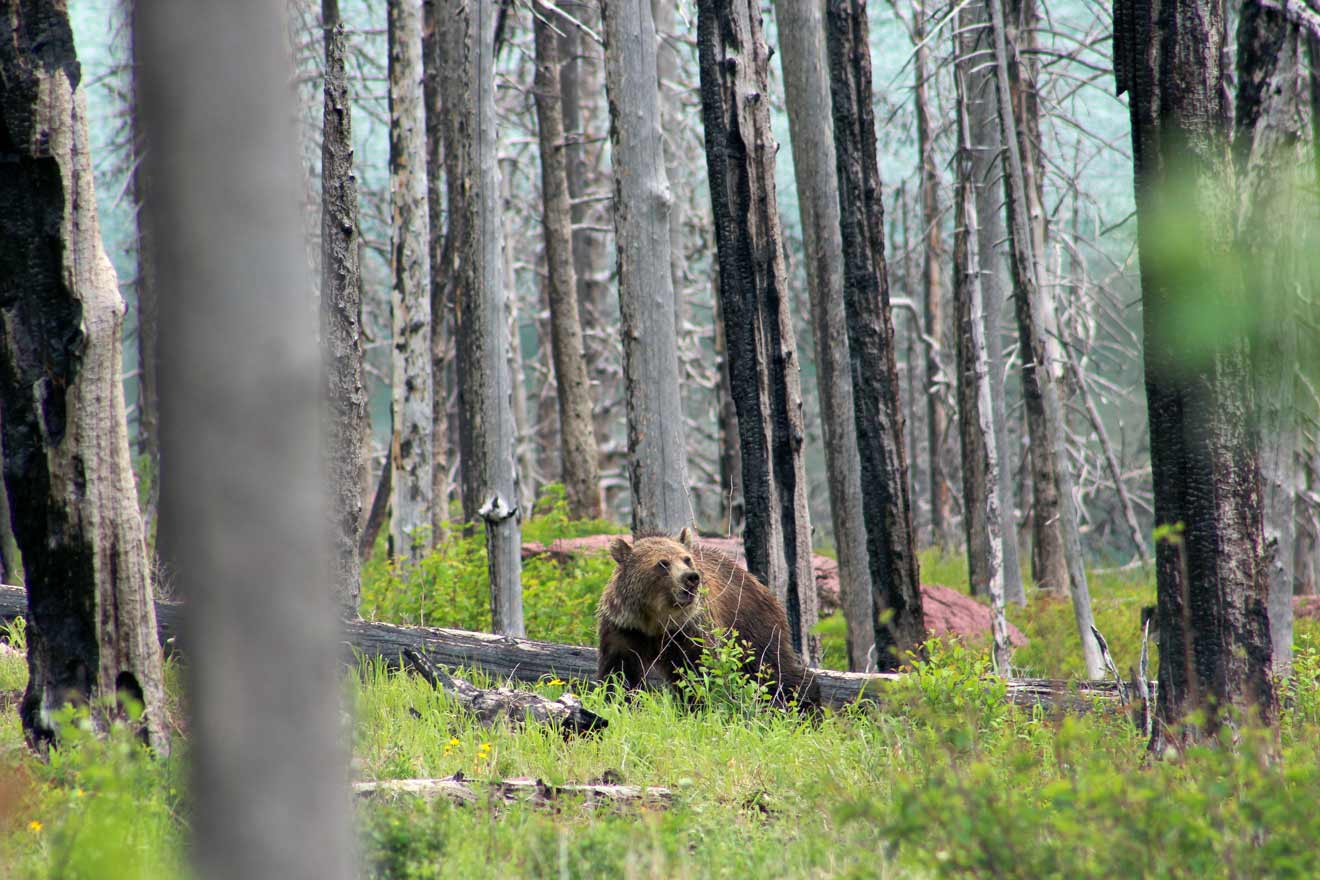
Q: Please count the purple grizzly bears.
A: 0